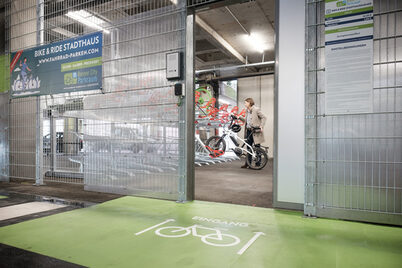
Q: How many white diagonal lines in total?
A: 2